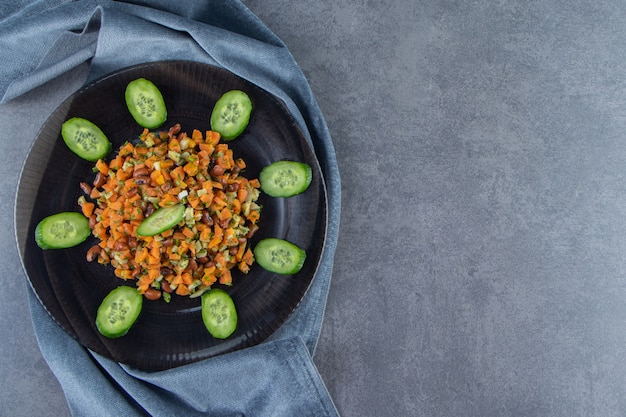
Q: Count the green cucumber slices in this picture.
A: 9